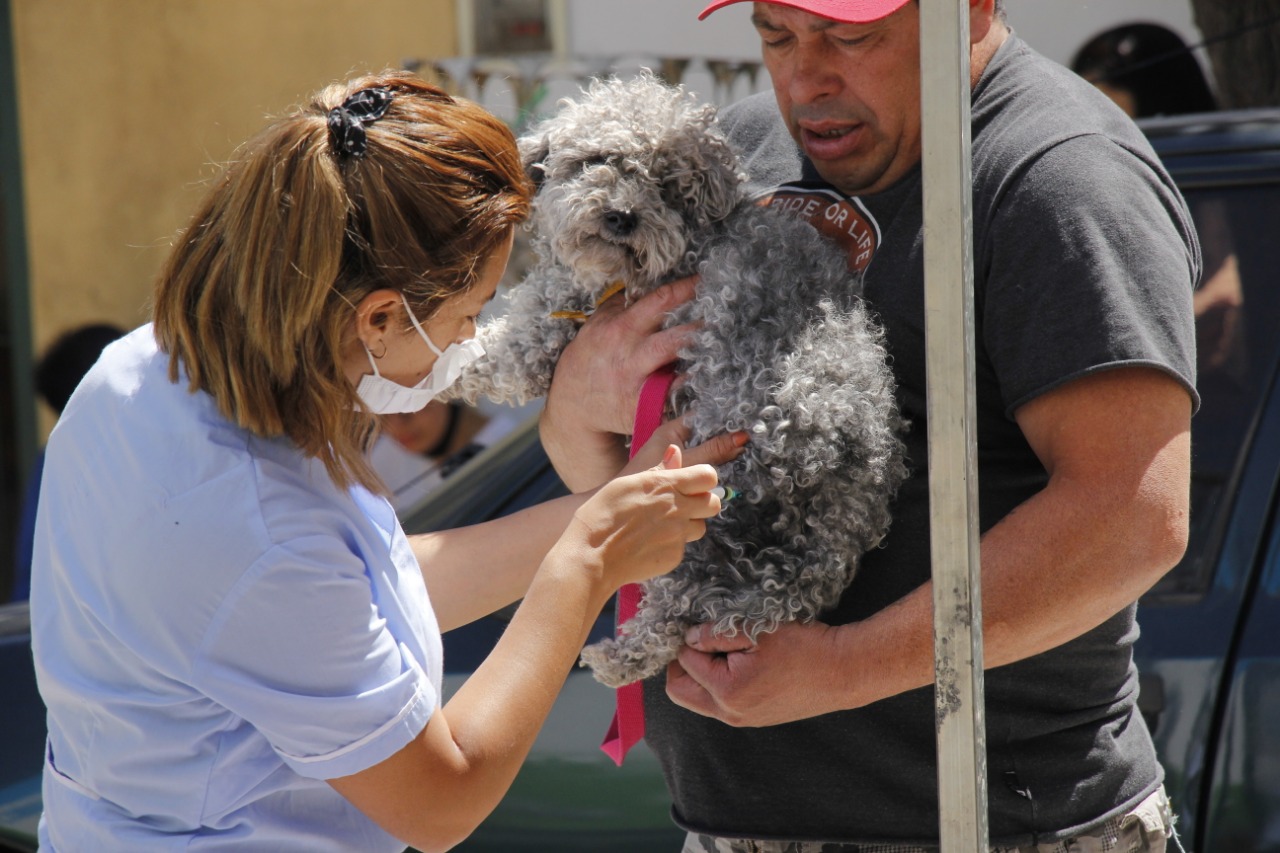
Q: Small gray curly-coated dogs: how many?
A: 1